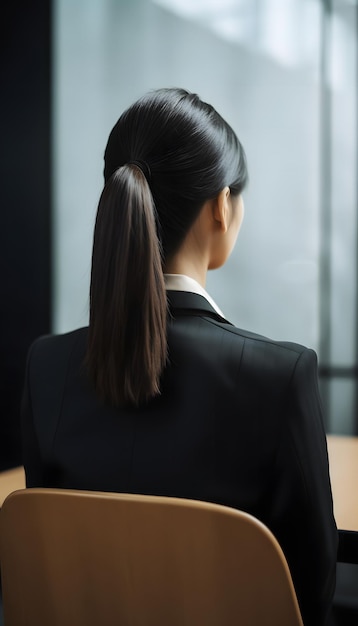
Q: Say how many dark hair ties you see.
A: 1